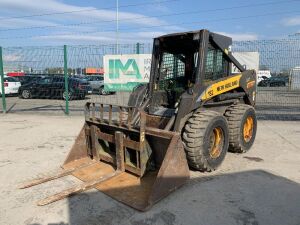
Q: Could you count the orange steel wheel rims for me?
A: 2